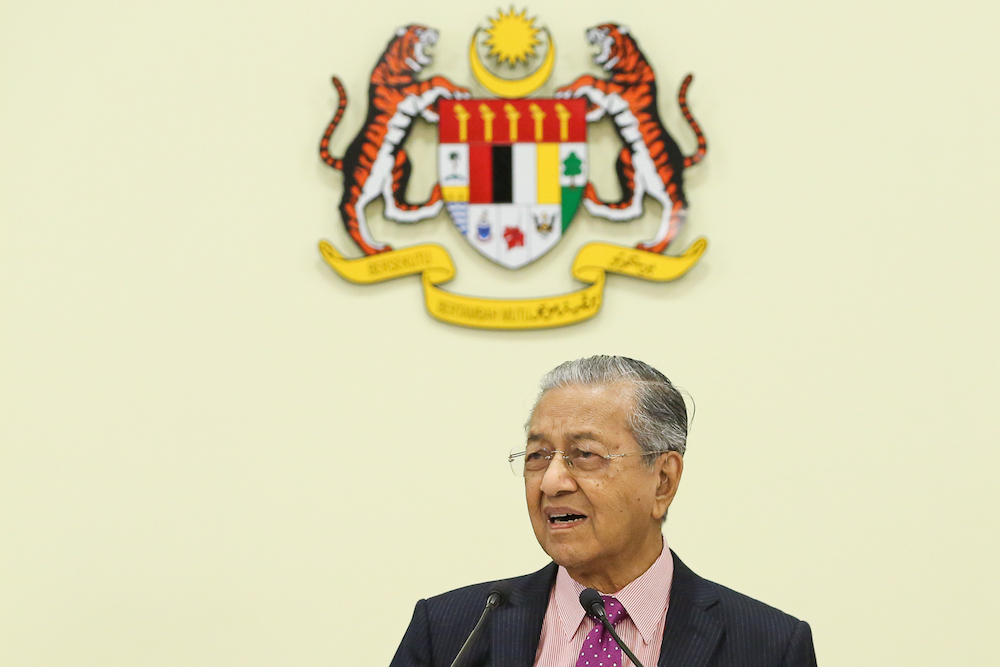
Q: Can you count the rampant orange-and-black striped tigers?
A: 2